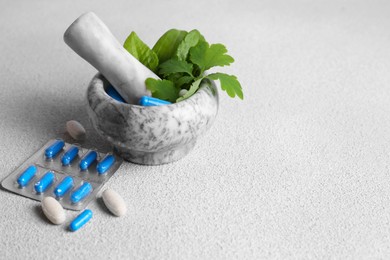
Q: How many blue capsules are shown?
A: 11